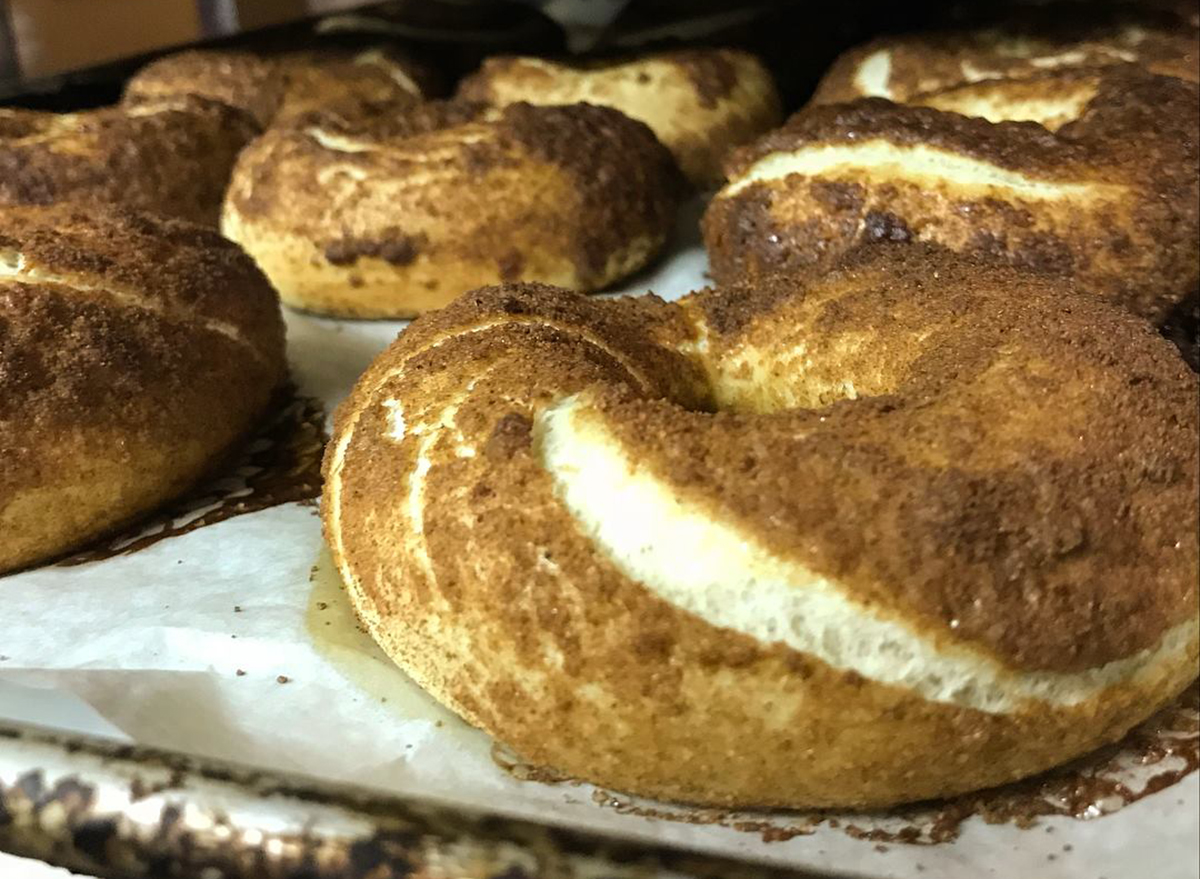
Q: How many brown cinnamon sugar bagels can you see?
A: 8